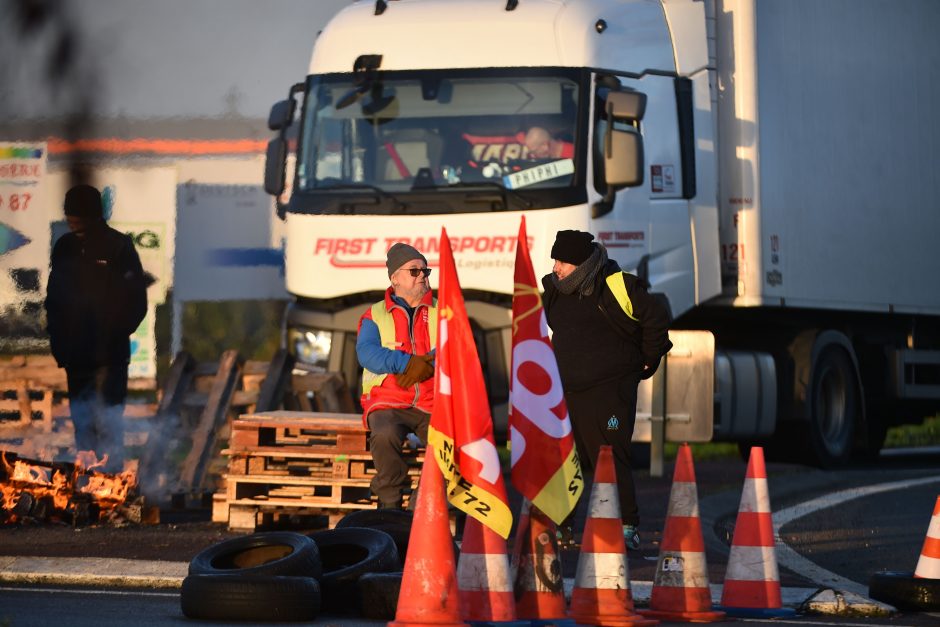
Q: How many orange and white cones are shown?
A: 6